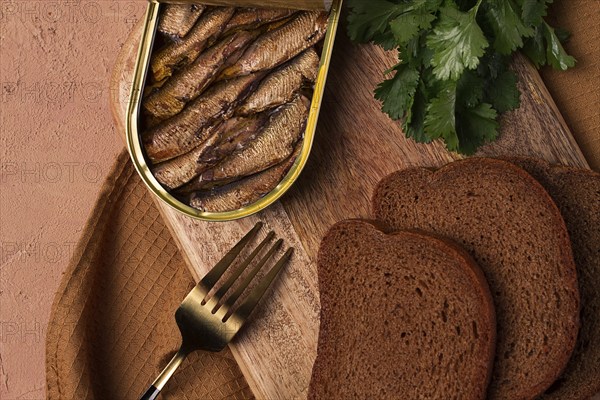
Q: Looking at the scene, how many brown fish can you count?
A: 10